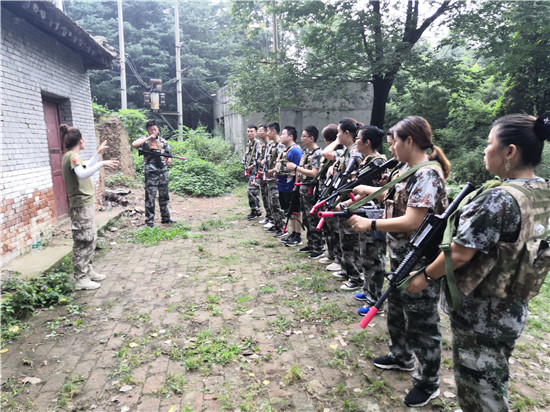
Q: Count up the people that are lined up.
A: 11